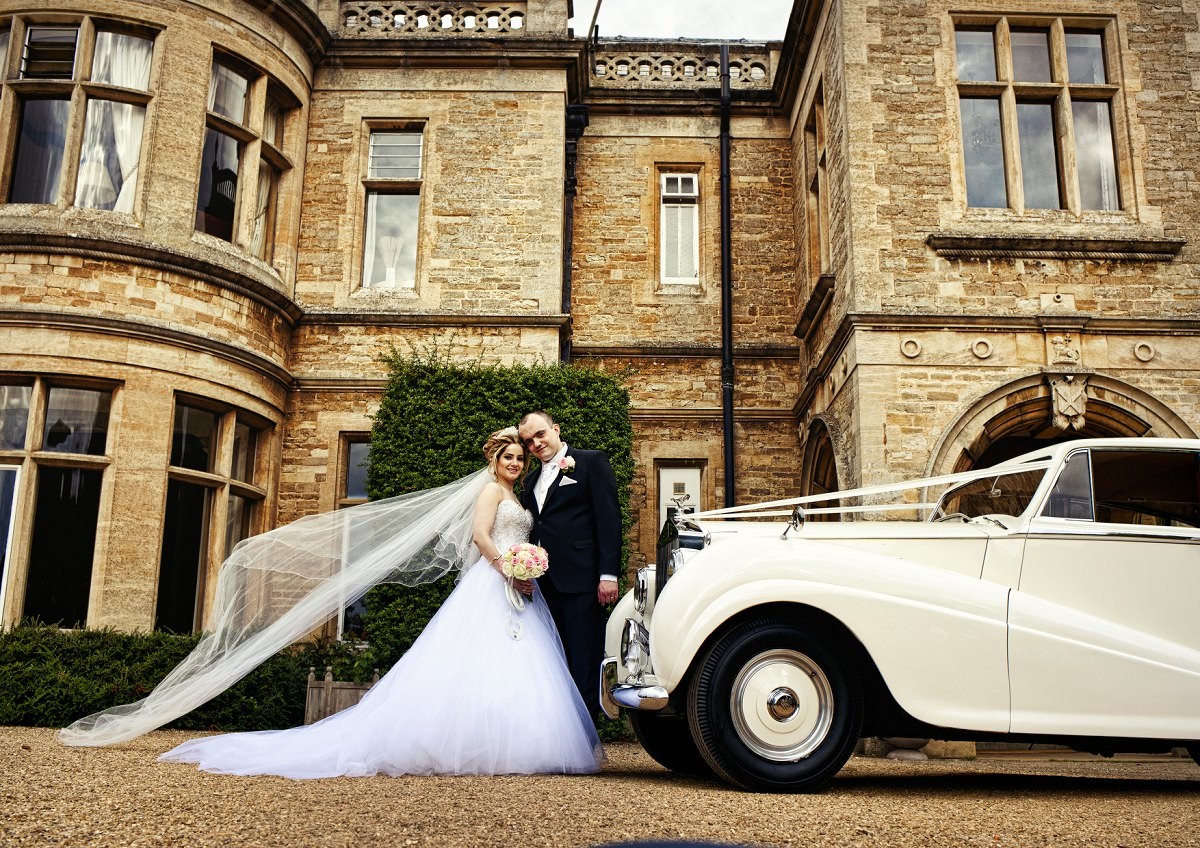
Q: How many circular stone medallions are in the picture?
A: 3